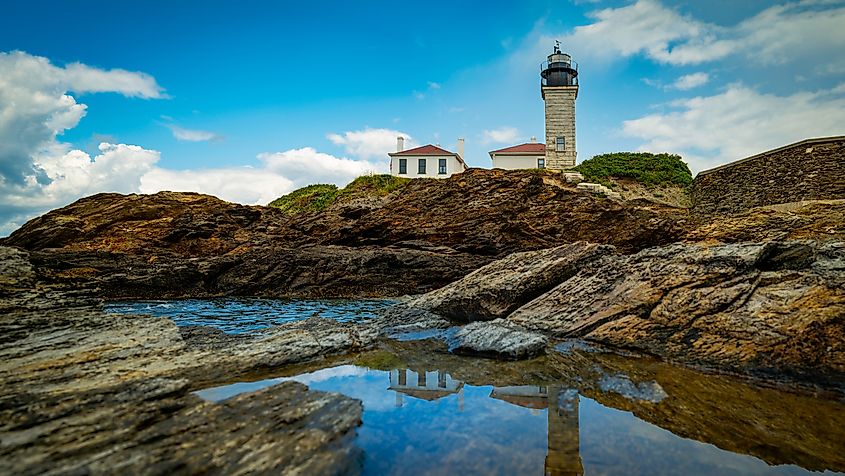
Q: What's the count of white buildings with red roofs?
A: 2